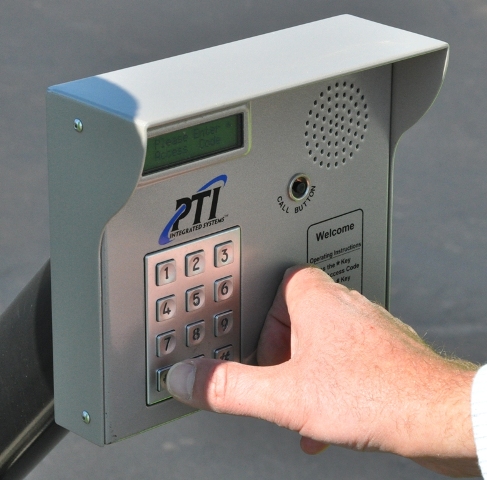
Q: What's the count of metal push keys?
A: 12